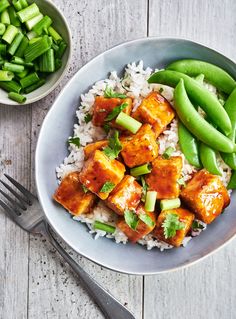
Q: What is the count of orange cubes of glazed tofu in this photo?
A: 11